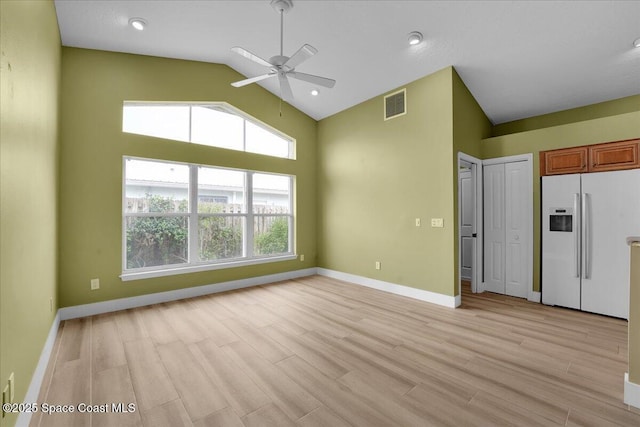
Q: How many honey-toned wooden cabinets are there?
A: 2